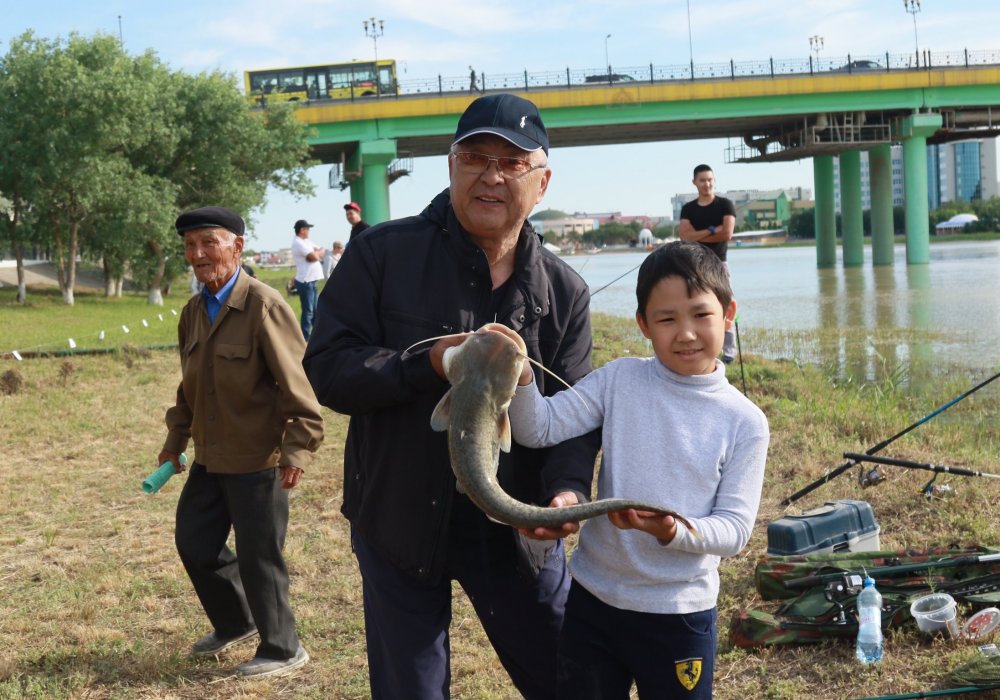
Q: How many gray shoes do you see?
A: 2